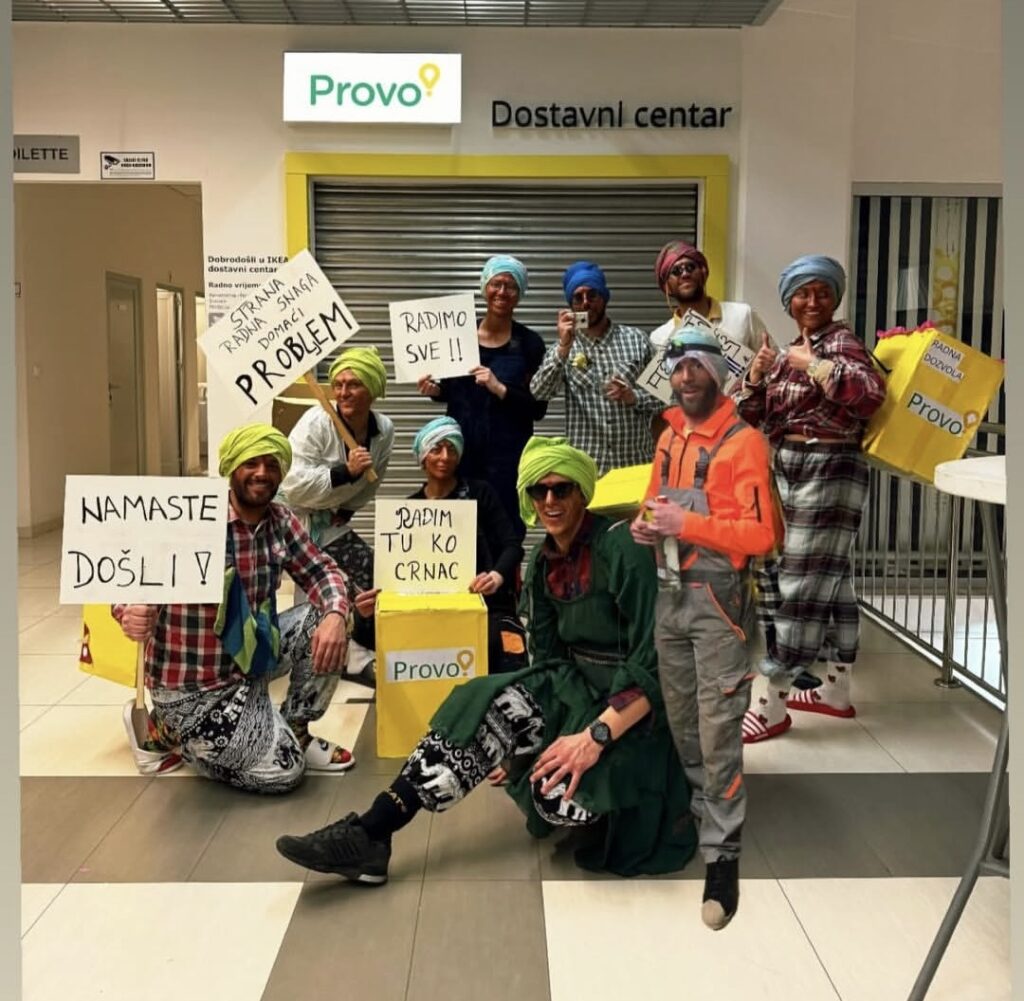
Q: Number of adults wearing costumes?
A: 9